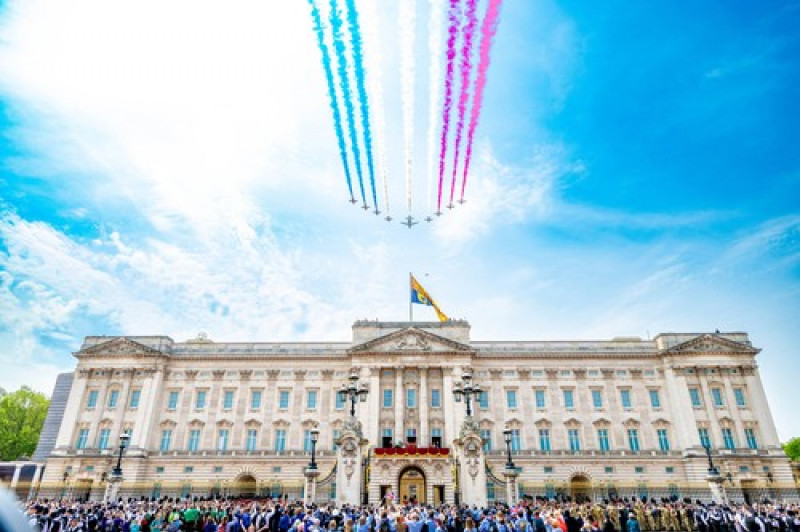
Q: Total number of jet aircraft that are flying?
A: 9